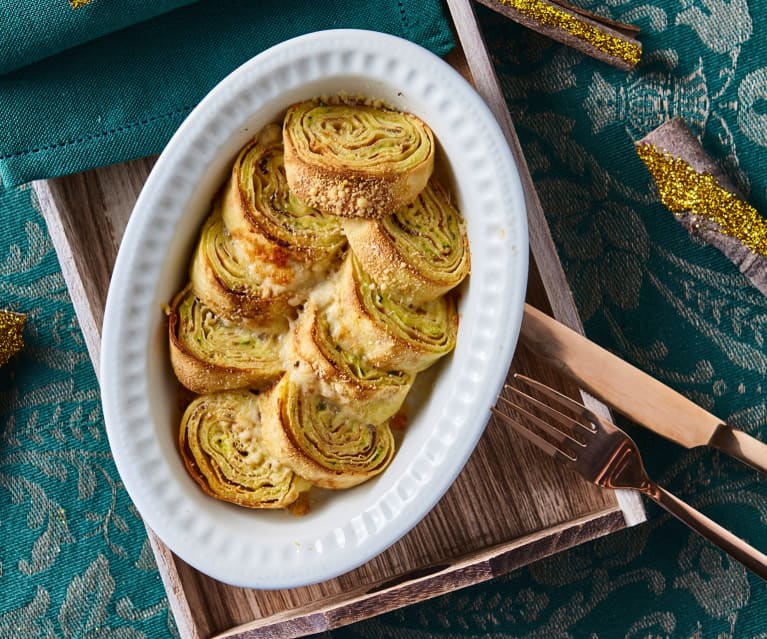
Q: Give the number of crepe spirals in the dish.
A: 9